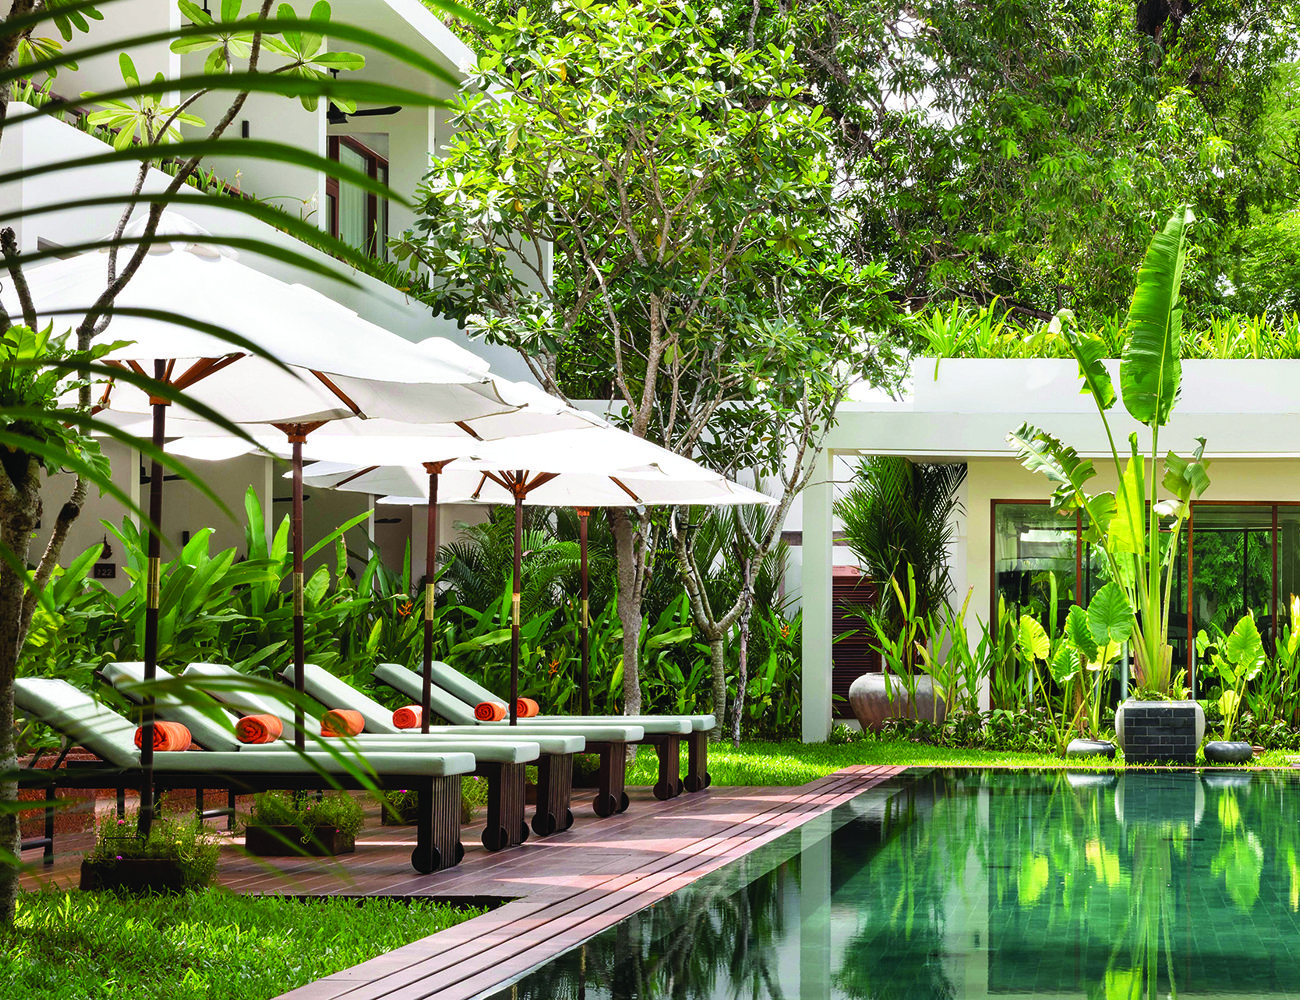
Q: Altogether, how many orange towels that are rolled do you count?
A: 6